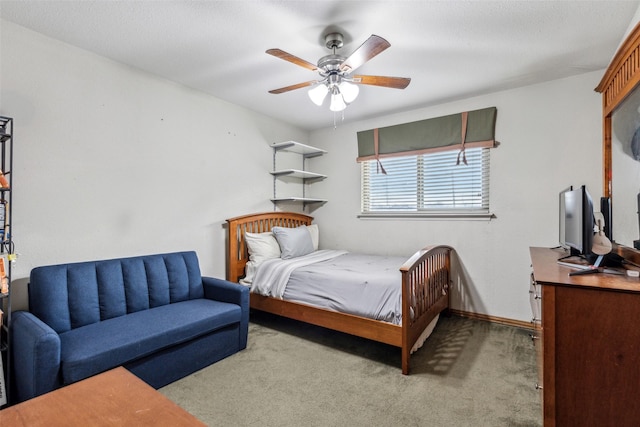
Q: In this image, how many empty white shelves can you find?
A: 3